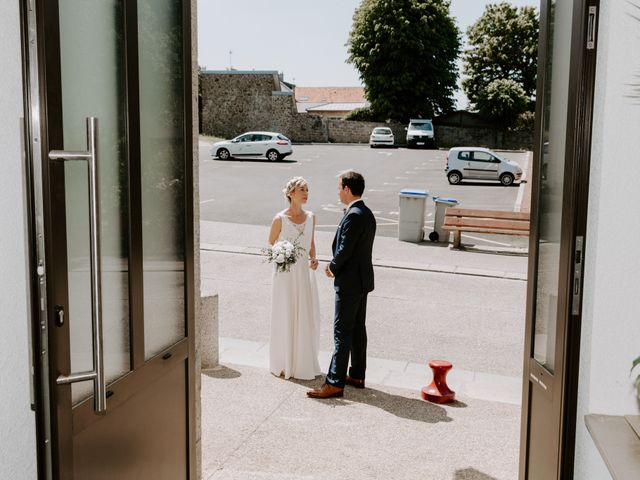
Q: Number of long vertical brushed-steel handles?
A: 1